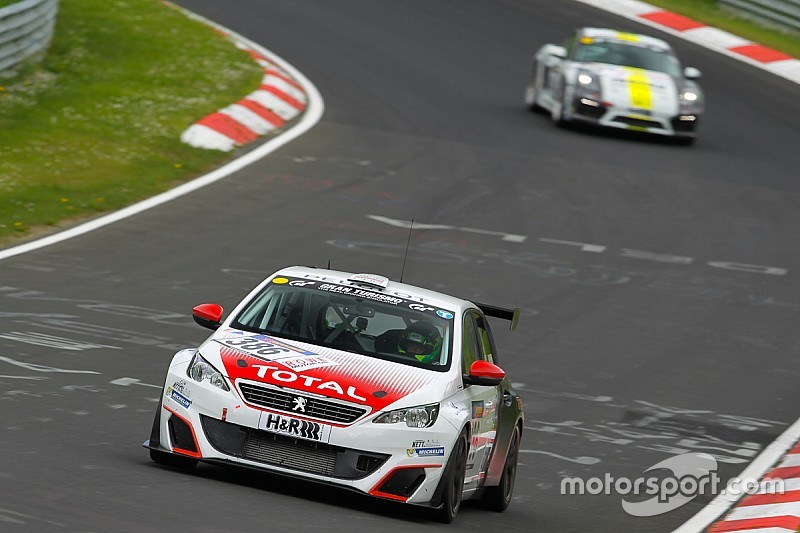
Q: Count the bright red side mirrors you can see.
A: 2